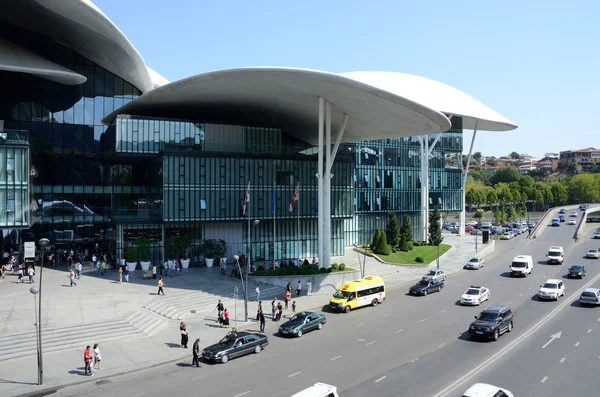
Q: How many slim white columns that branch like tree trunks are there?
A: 3